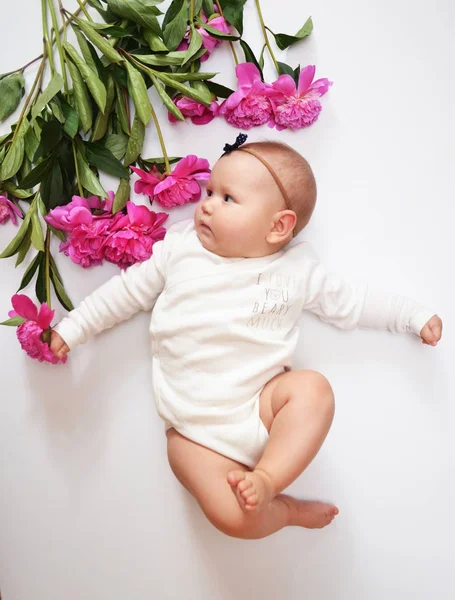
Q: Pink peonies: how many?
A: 9